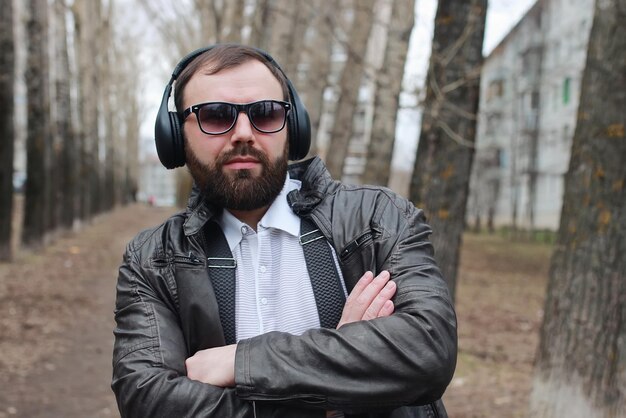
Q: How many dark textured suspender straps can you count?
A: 2